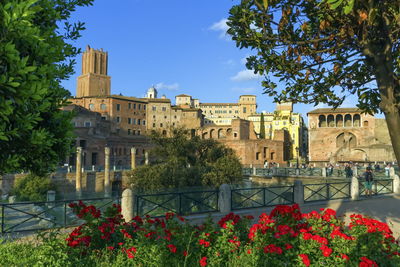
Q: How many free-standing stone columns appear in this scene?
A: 4